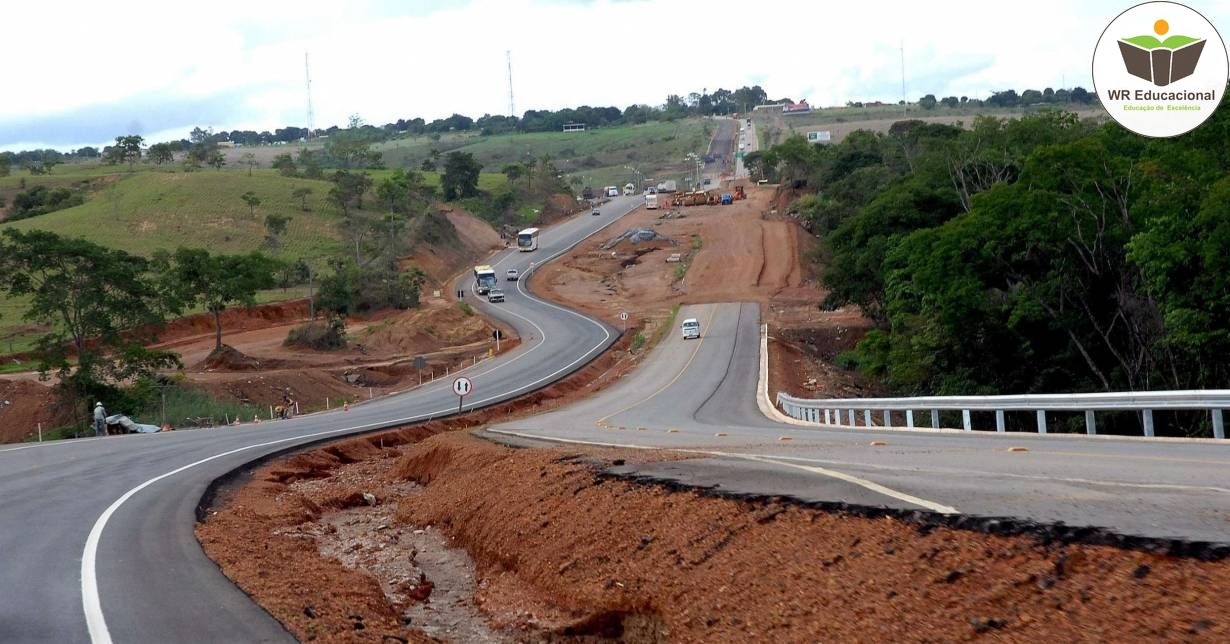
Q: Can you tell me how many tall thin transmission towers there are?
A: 3